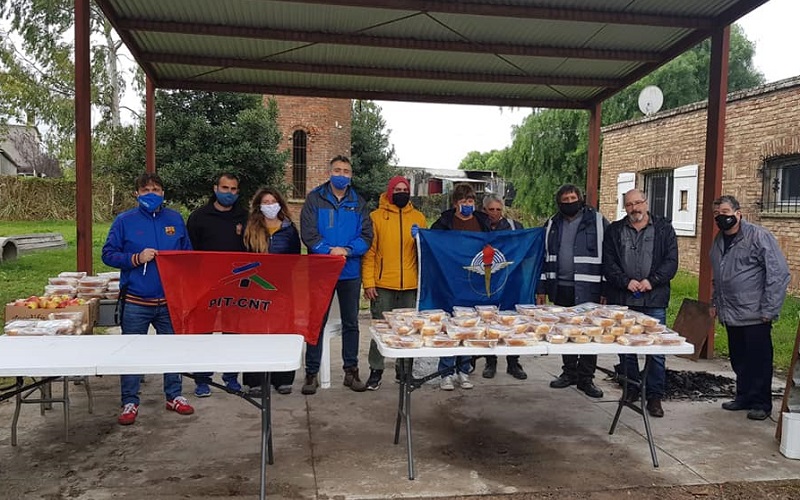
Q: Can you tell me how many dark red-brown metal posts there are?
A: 4